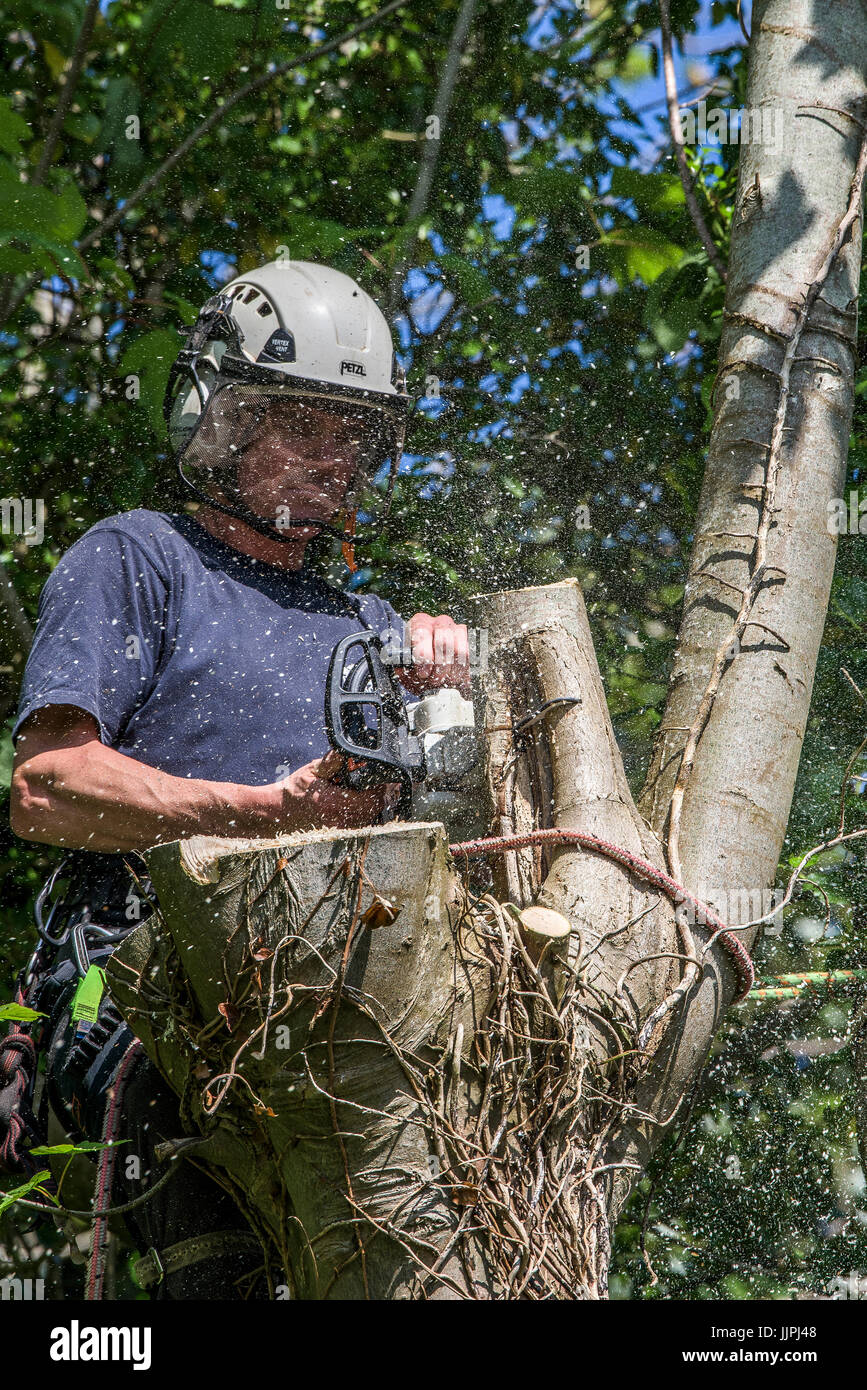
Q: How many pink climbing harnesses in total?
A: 0